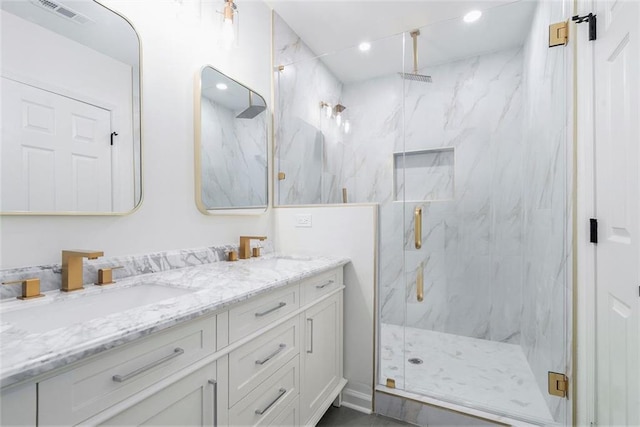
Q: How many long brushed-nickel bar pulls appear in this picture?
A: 7